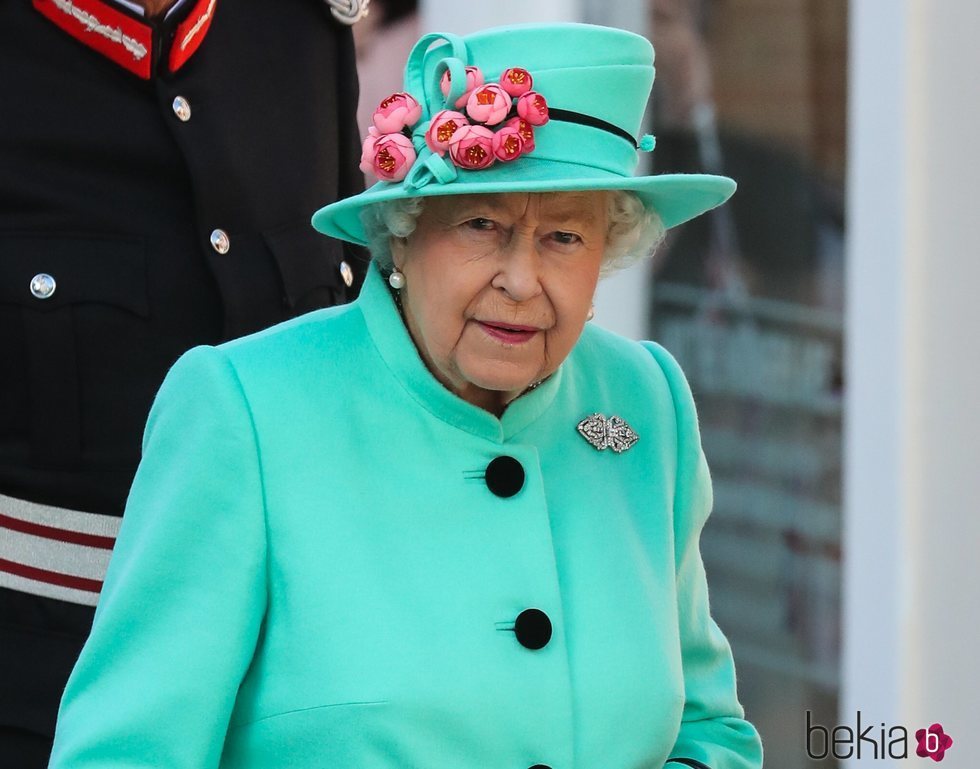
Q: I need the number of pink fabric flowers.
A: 10